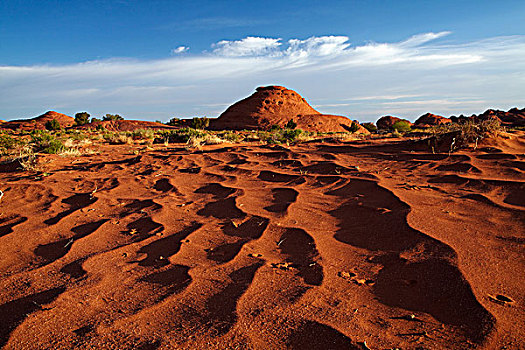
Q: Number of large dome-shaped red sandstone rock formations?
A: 1